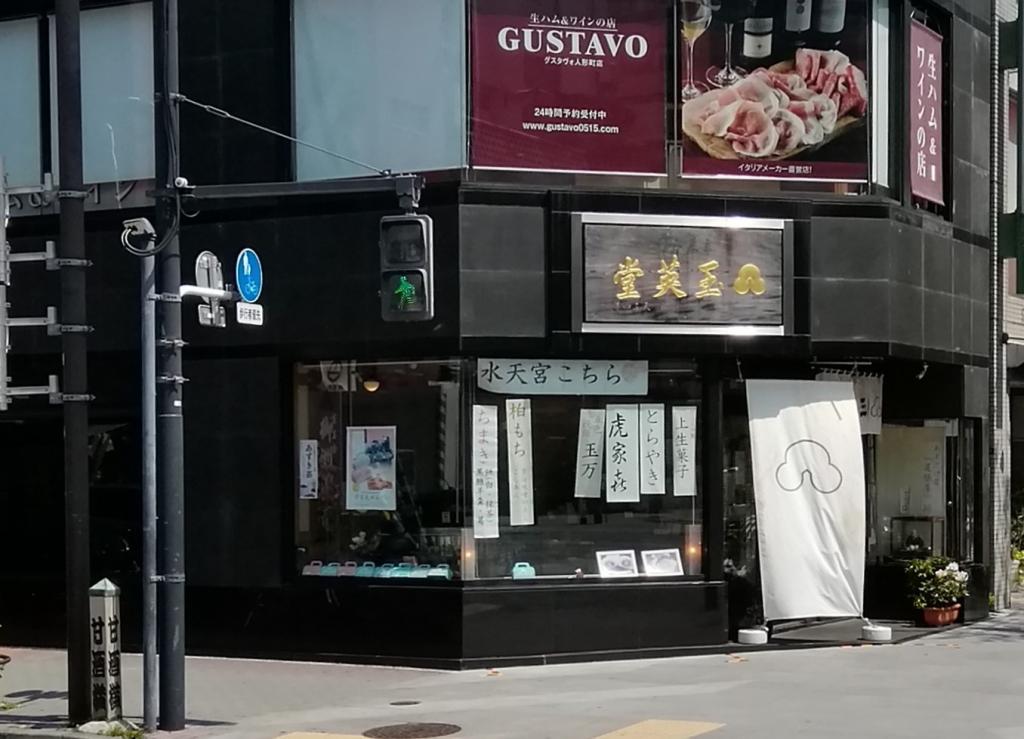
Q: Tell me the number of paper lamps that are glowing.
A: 2